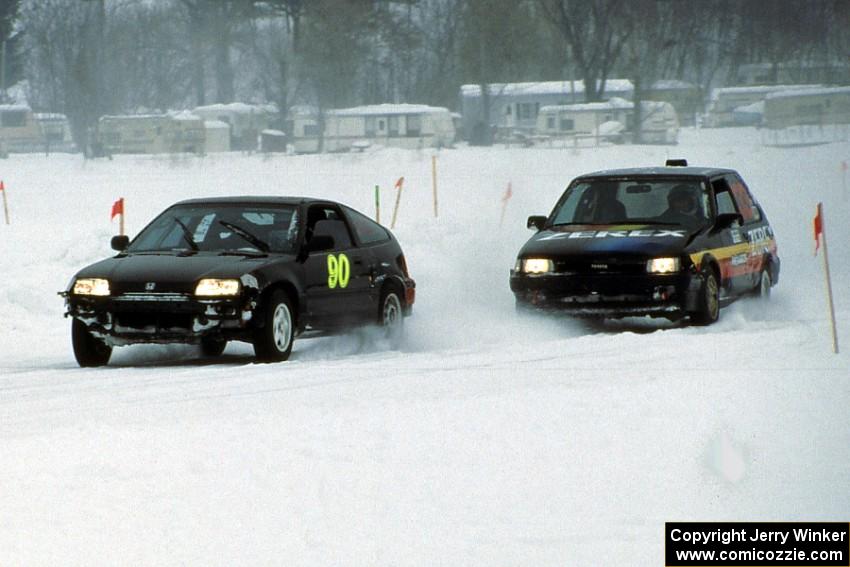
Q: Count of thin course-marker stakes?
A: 8